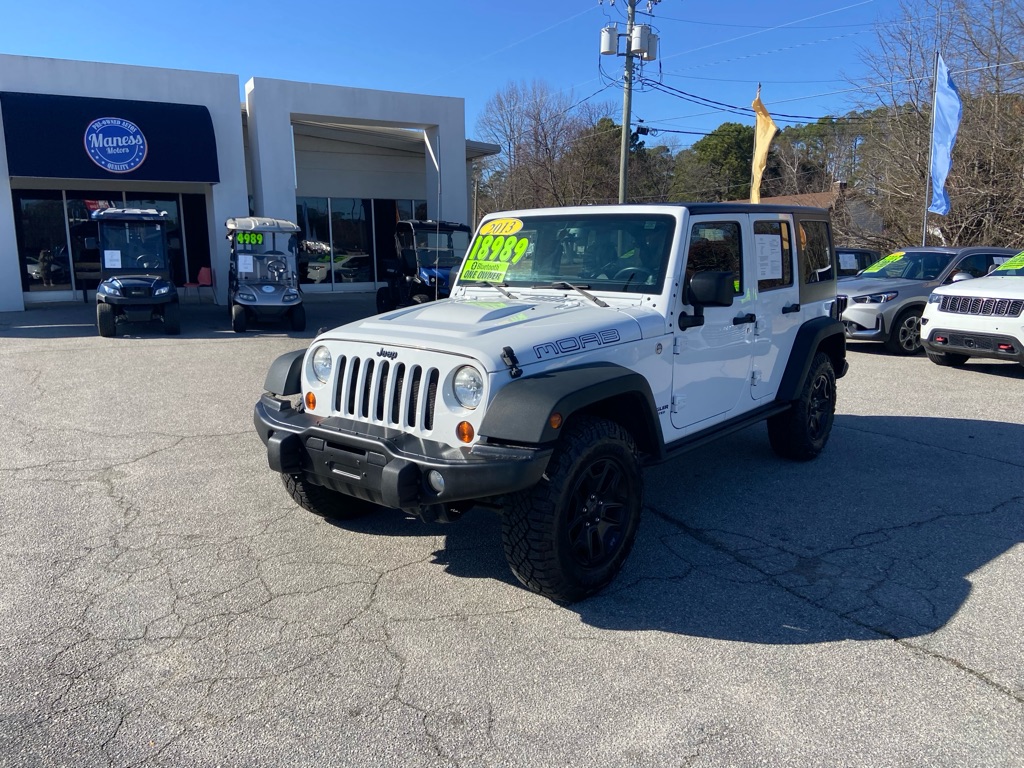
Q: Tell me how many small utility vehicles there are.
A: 3